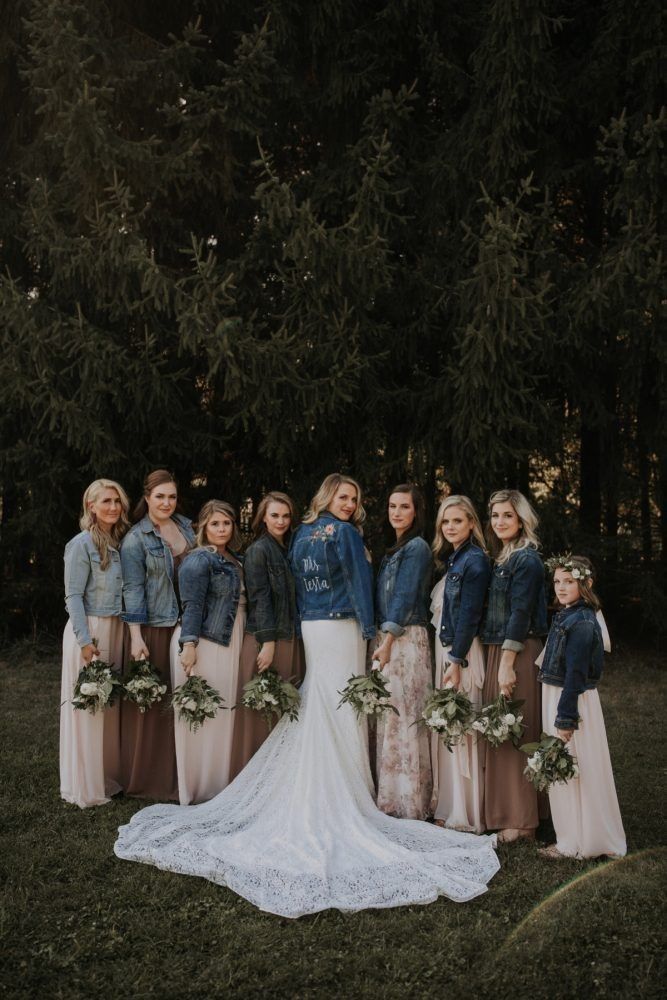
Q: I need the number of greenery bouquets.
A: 8